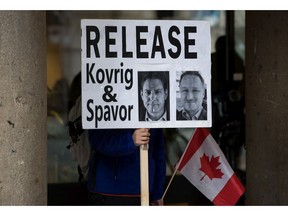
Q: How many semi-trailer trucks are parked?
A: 0